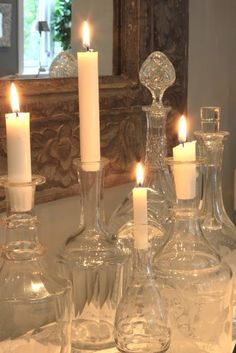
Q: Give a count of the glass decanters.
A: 6